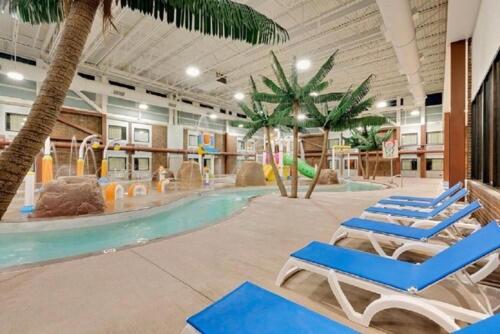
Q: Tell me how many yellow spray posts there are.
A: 3